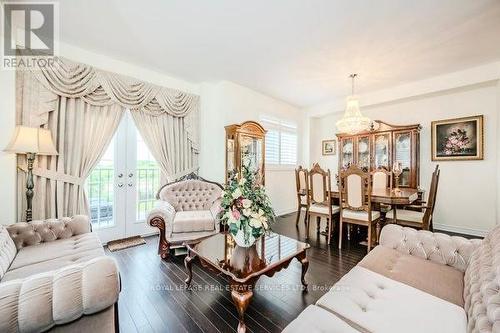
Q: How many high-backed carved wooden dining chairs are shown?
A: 5